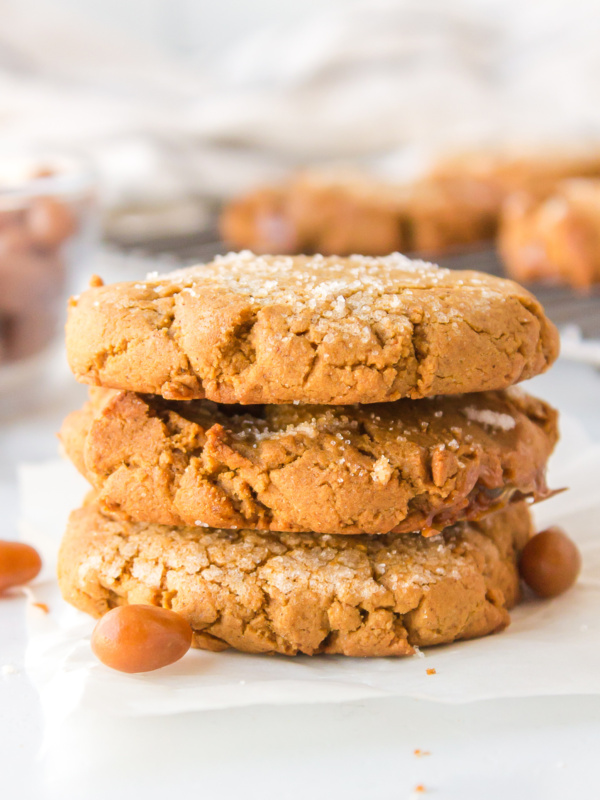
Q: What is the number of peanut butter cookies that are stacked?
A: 3